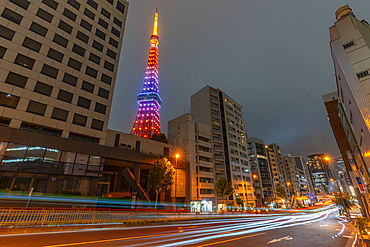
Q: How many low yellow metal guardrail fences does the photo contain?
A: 1